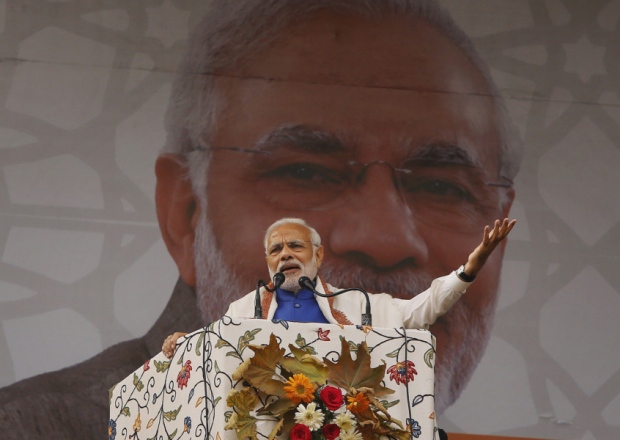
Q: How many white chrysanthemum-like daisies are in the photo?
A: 3